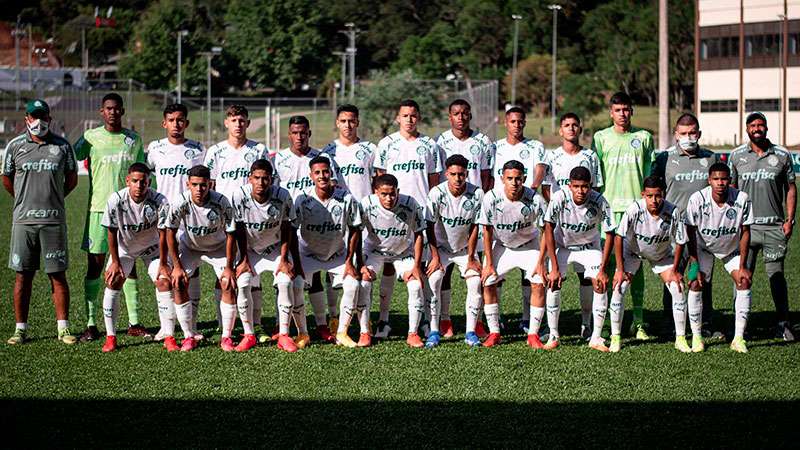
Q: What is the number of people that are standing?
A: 13